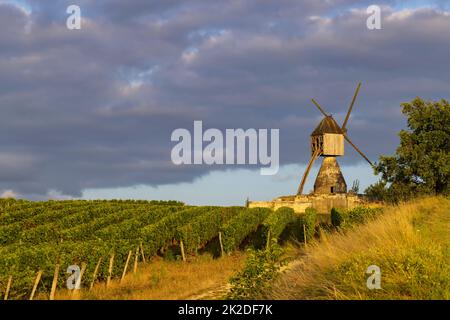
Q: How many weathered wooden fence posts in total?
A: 13